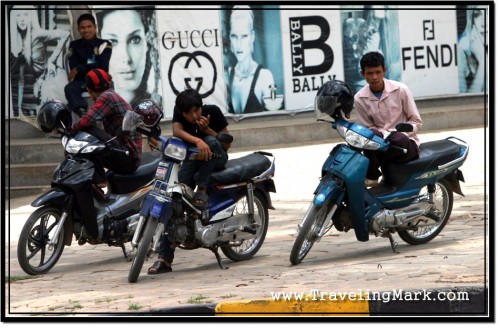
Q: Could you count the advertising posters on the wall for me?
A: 8